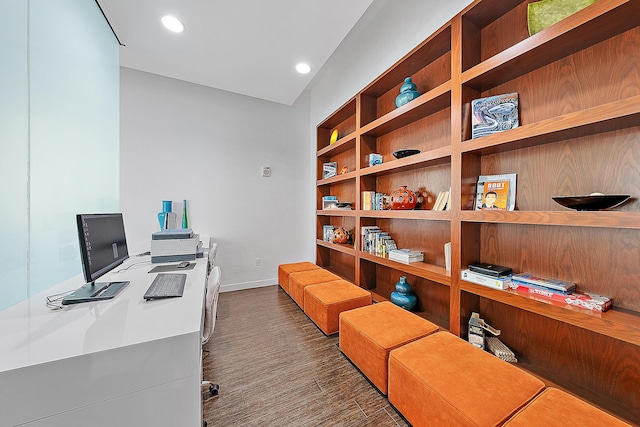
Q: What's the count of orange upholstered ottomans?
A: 6